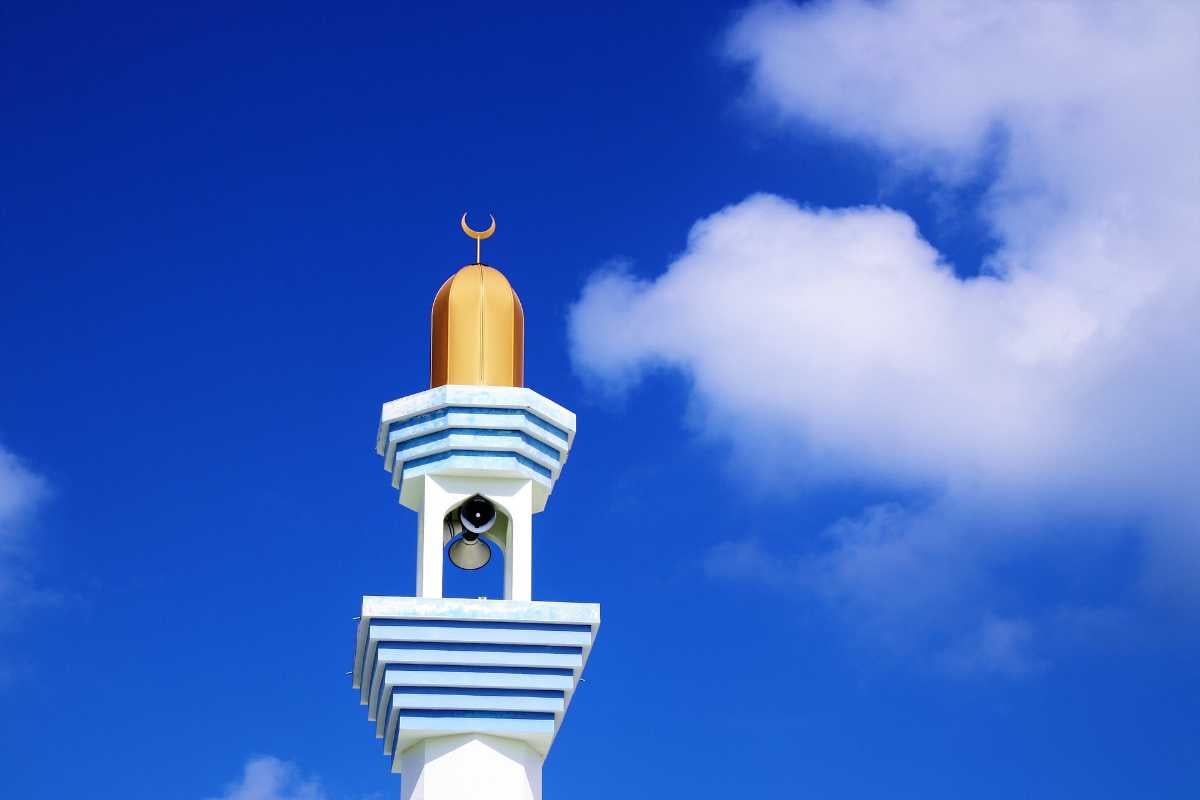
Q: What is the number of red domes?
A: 0